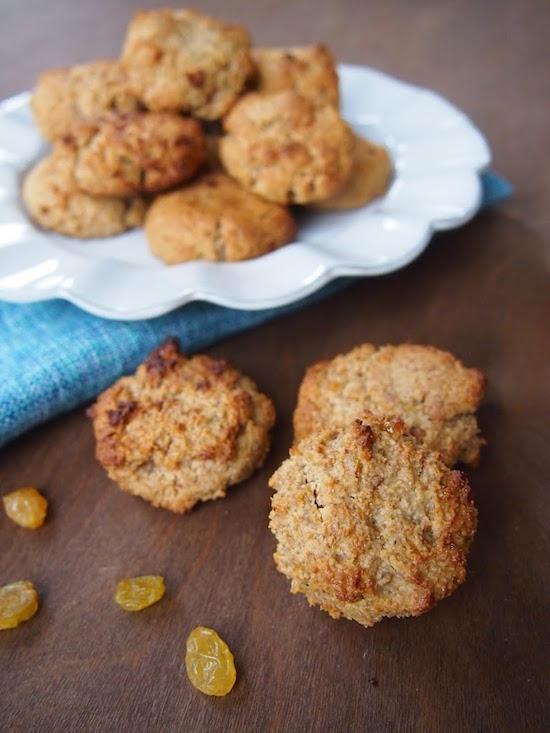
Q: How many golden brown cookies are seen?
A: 11